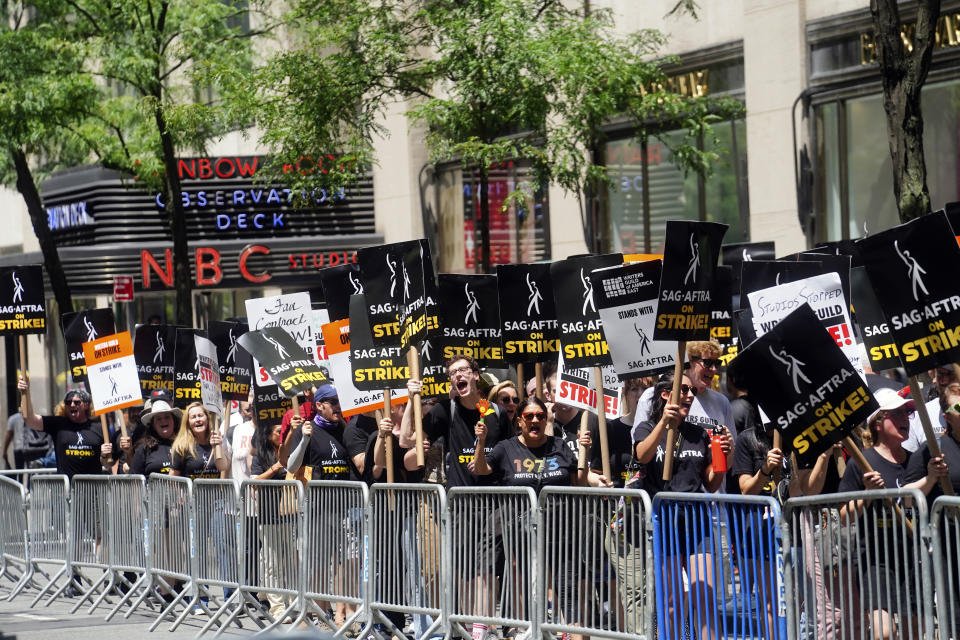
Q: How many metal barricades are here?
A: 14